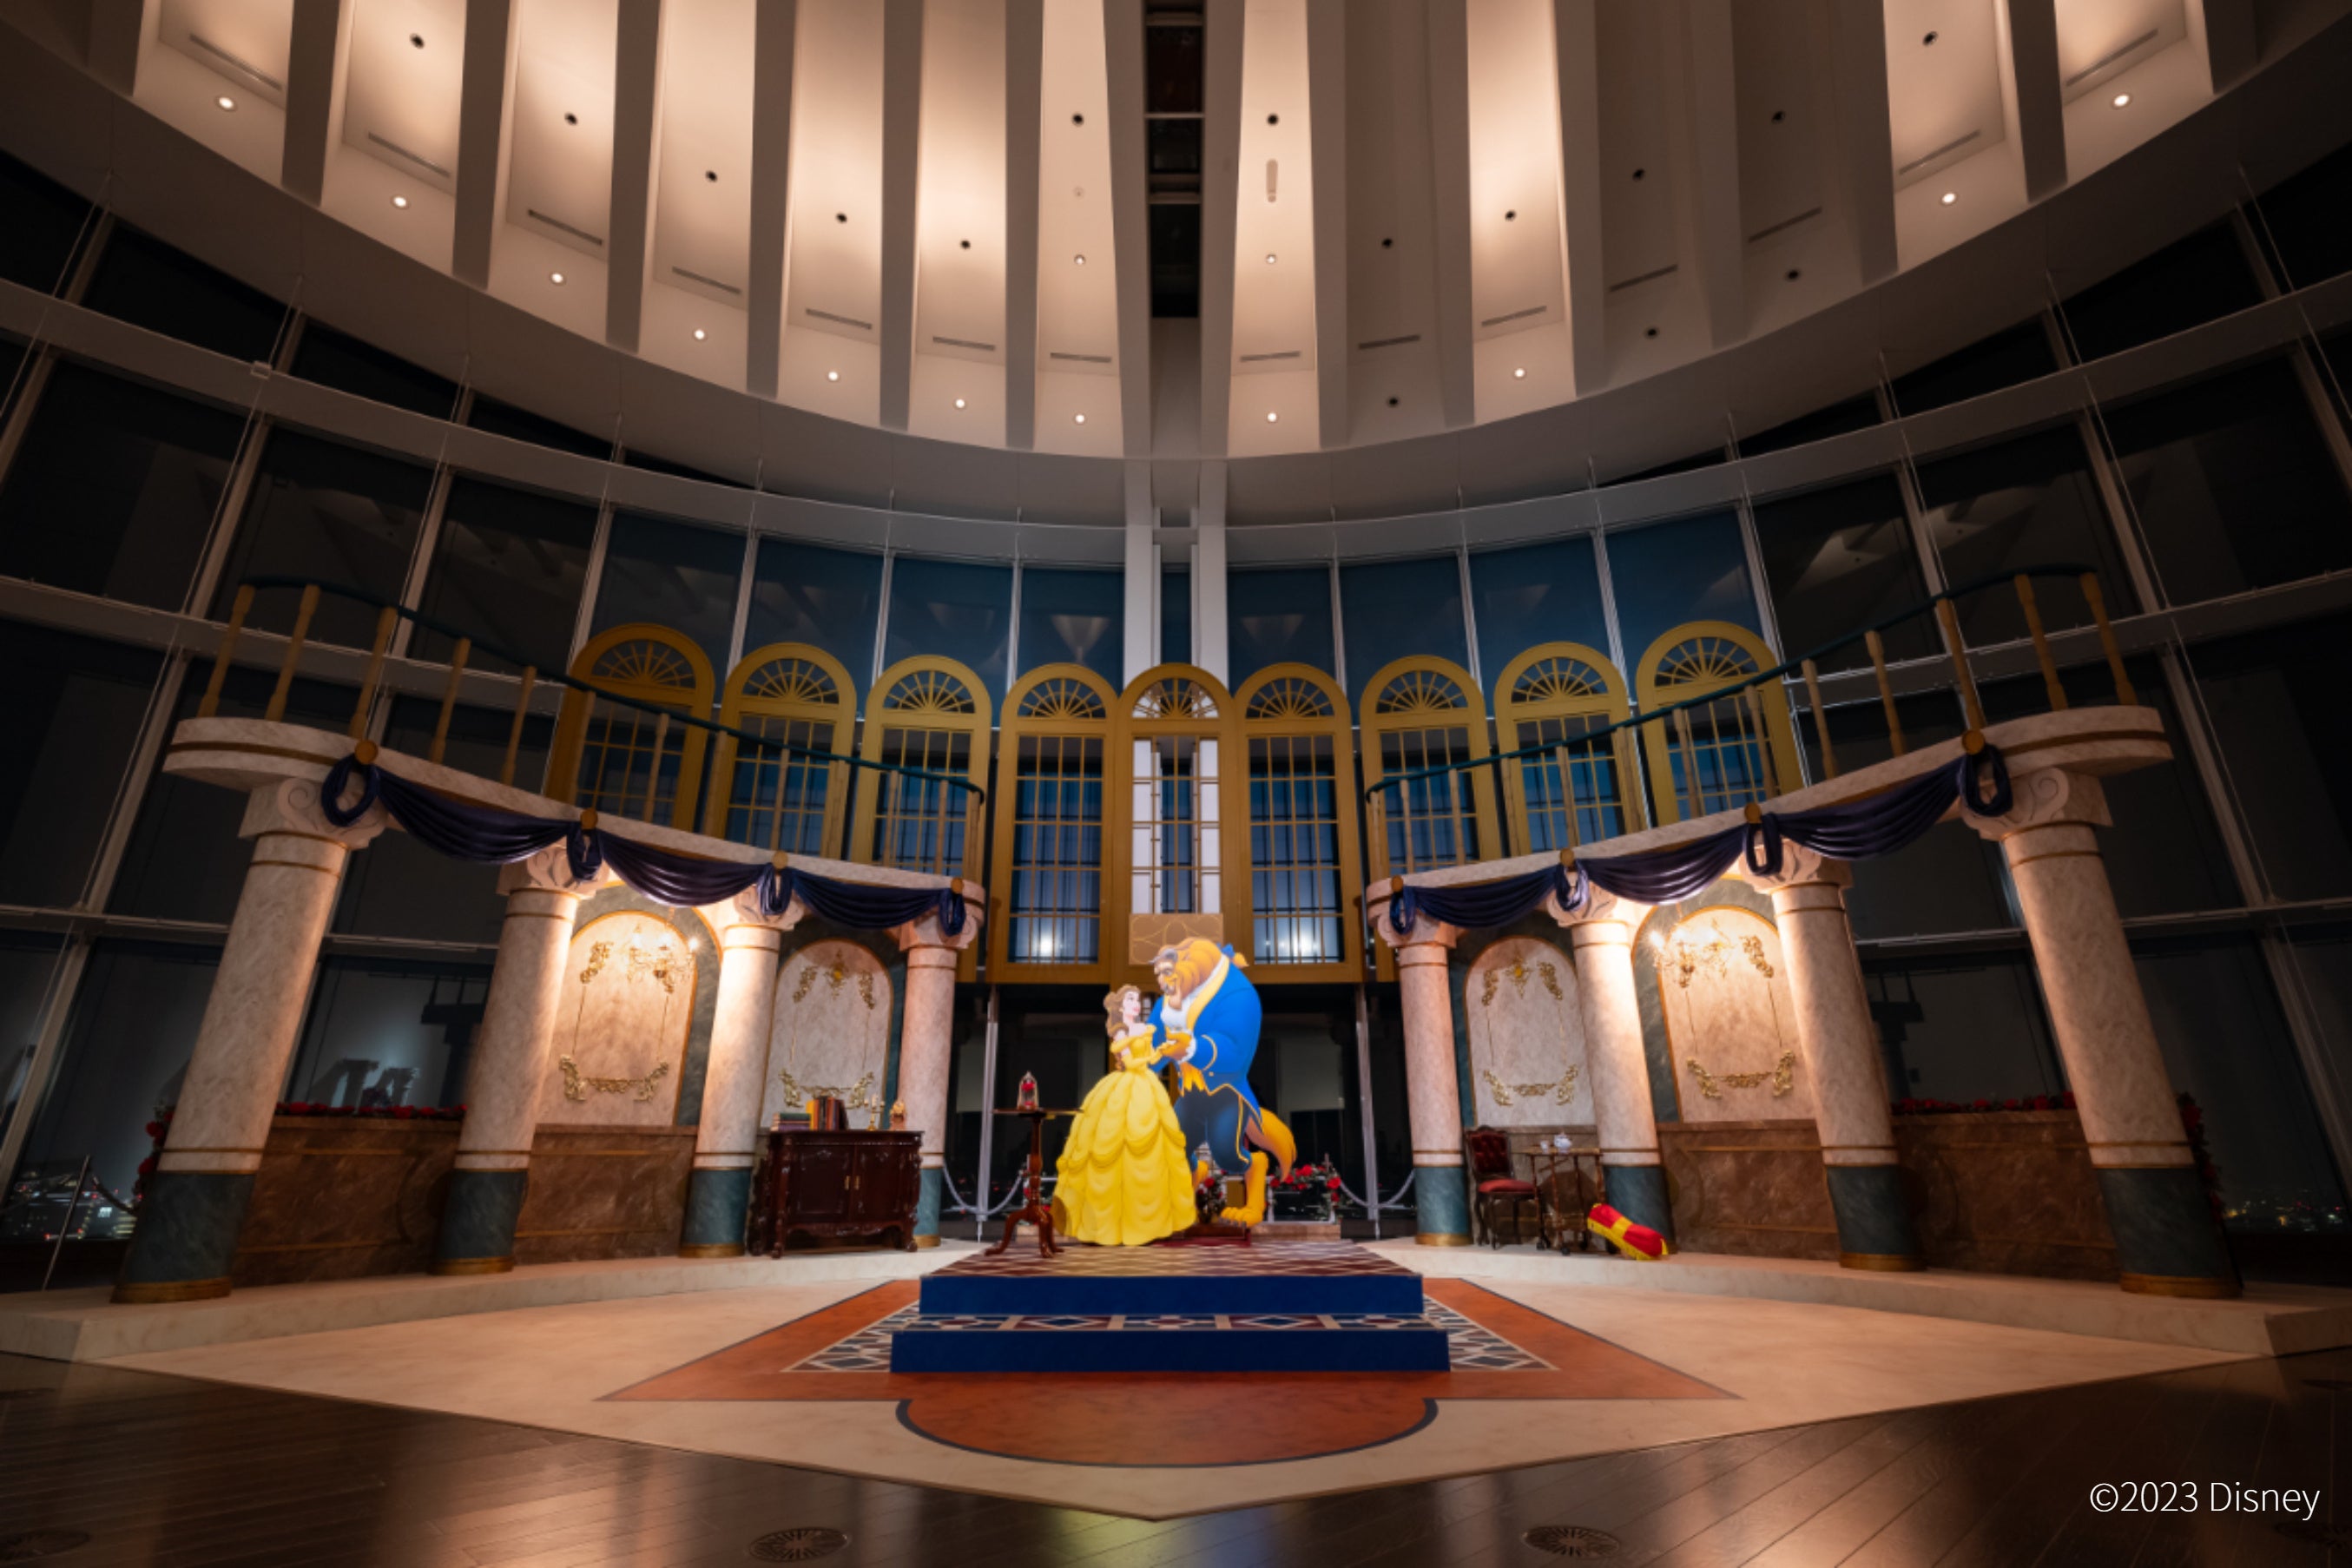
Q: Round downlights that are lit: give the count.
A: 13